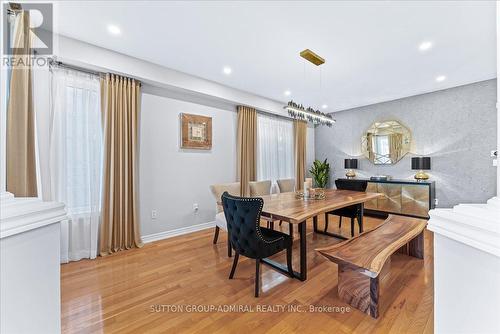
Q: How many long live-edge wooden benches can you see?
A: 1